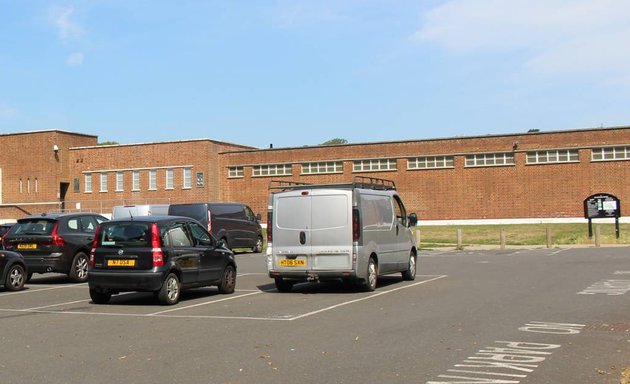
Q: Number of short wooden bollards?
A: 5